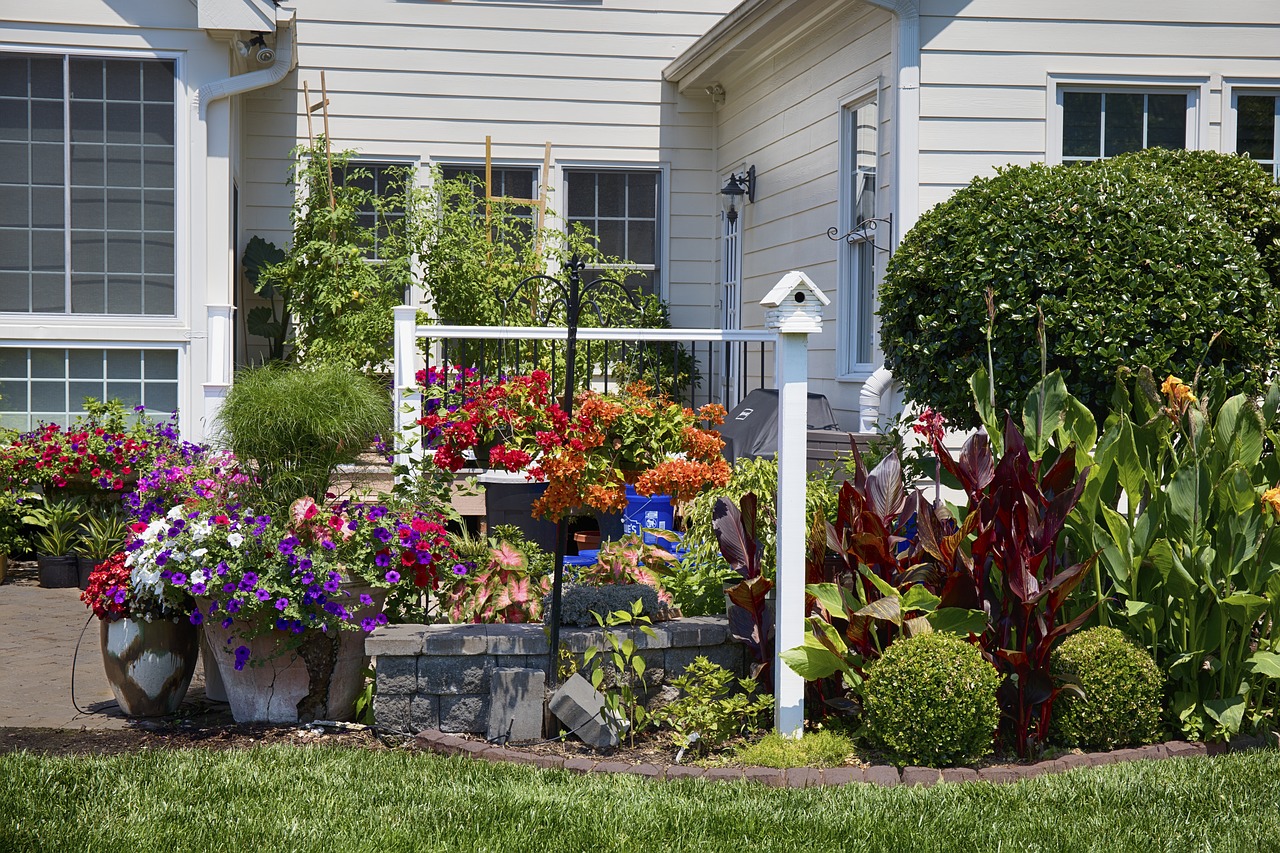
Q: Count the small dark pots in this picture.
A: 2